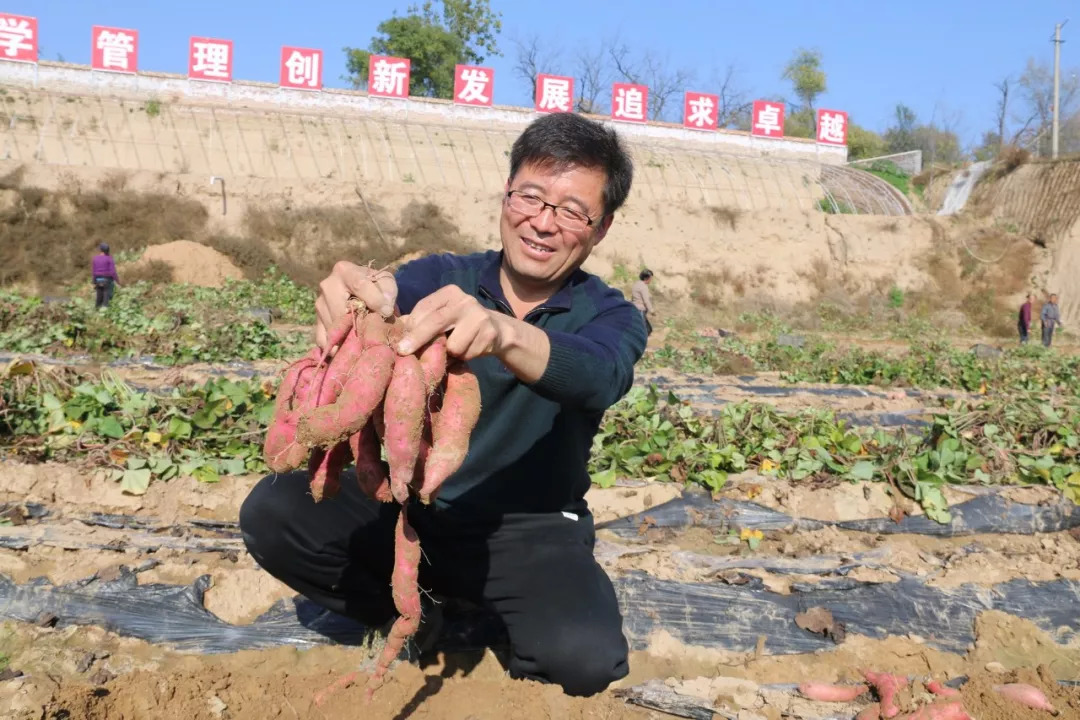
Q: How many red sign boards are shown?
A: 11